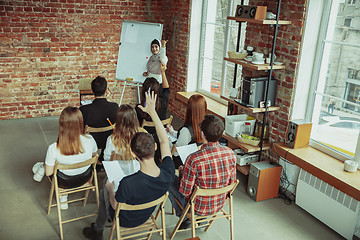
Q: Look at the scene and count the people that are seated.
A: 7